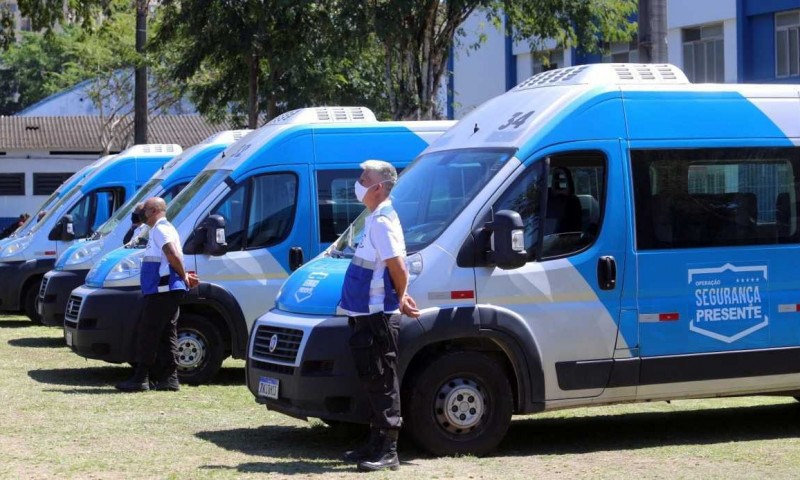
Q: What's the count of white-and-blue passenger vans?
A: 5